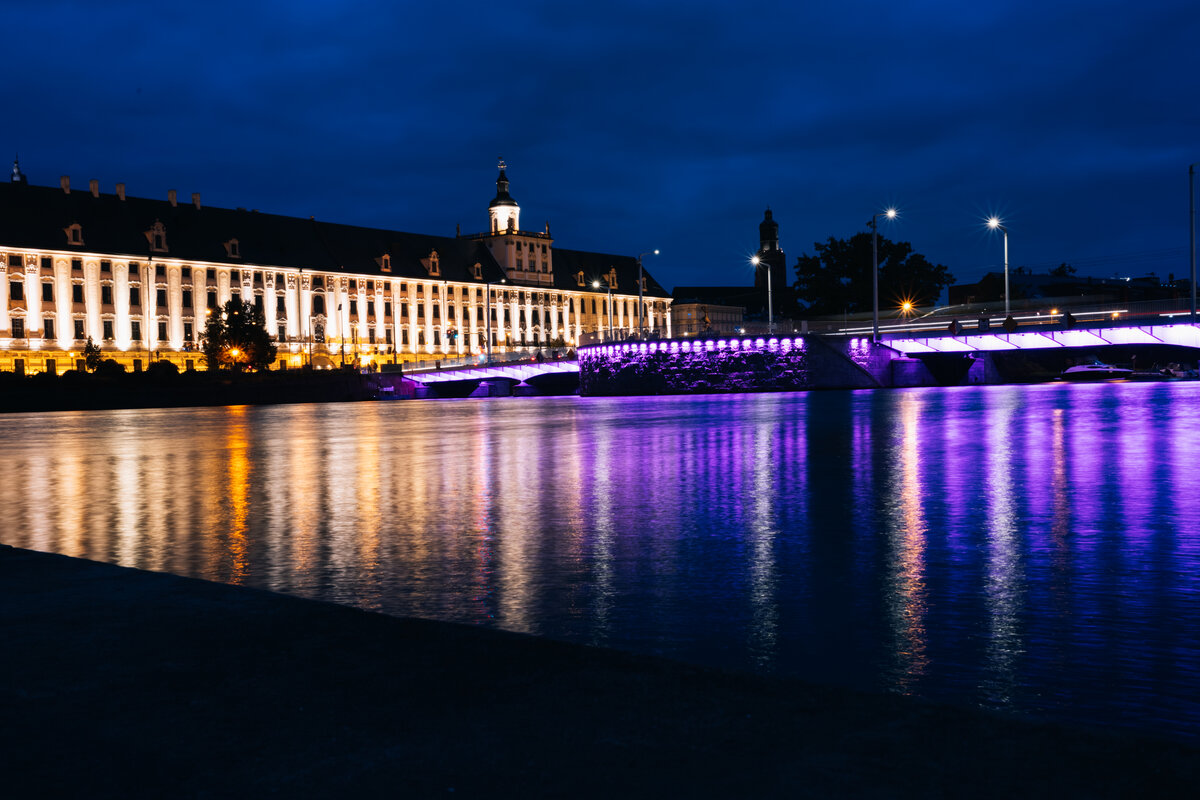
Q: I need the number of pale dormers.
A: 9